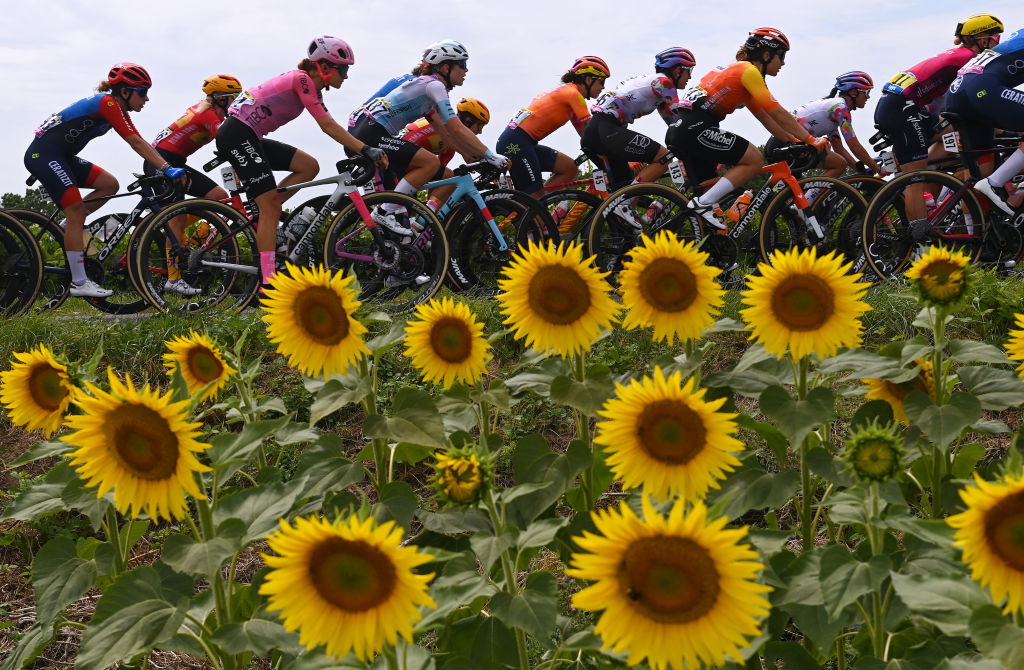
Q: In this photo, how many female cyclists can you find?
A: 12